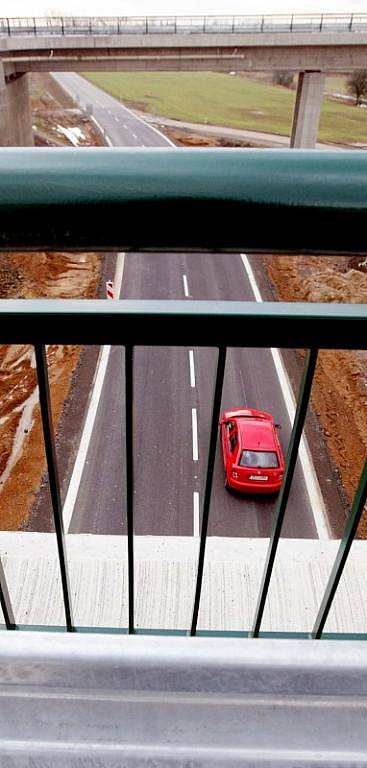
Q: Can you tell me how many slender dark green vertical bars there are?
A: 6